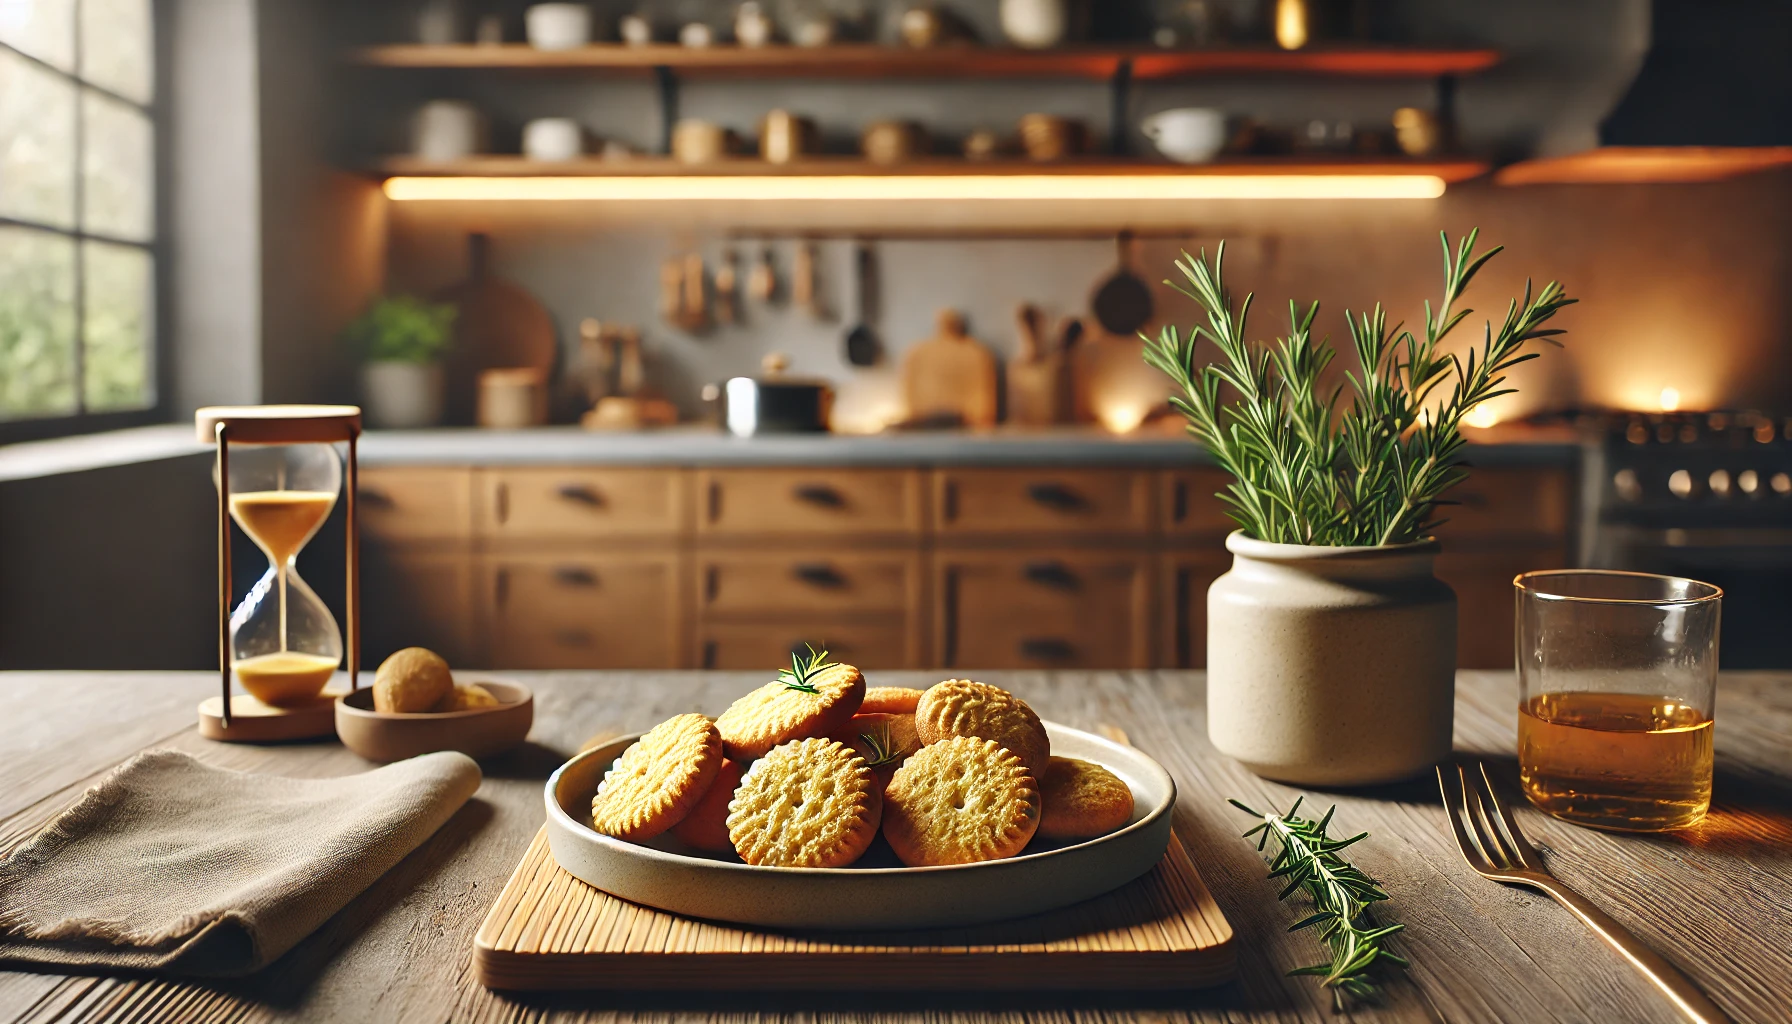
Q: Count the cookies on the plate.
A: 9